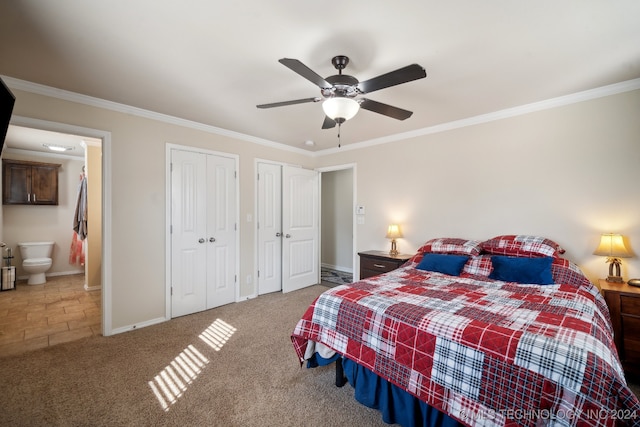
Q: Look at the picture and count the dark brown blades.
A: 5